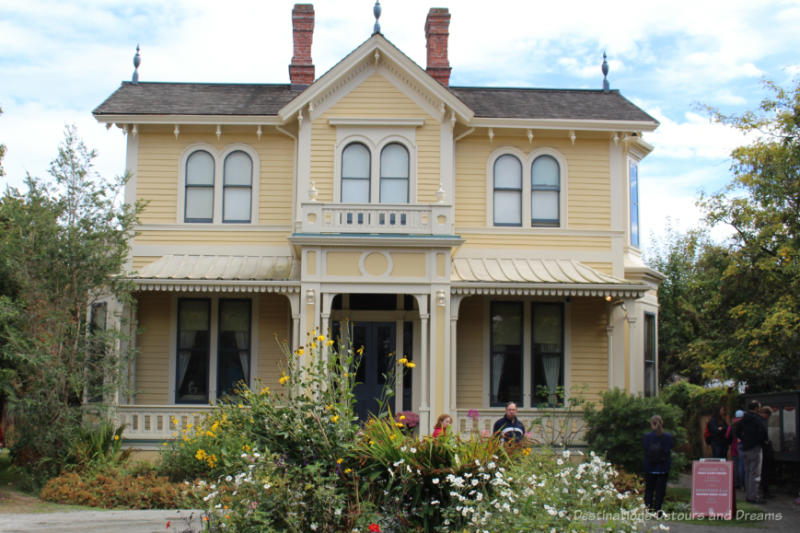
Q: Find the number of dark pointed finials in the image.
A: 3